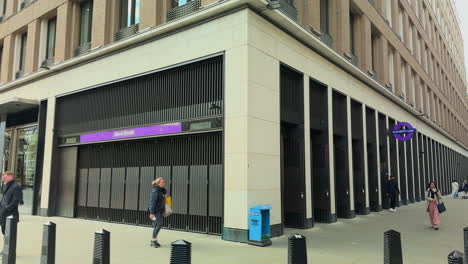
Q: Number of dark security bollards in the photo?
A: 8